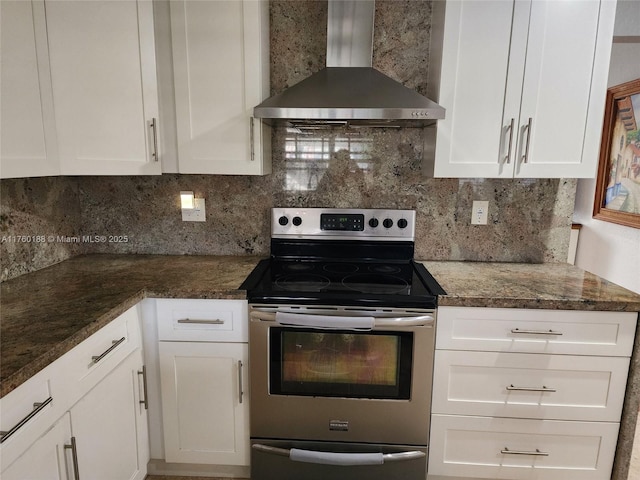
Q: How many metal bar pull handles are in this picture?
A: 13